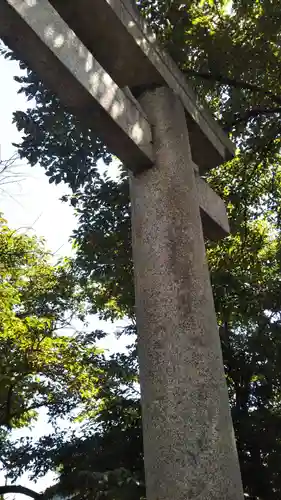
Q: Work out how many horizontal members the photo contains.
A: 2